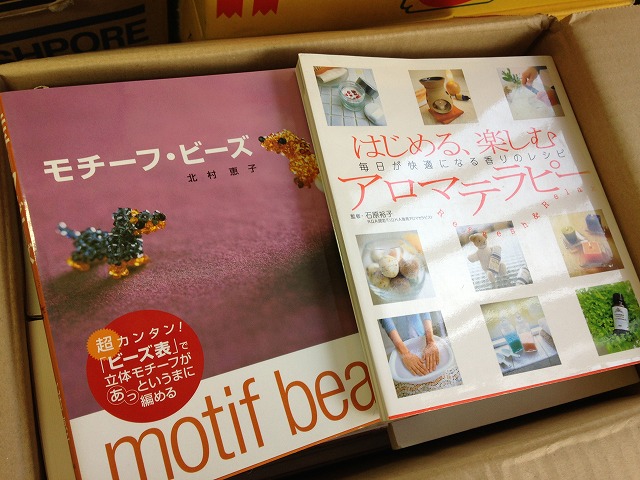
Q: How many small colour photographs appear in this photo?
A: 9